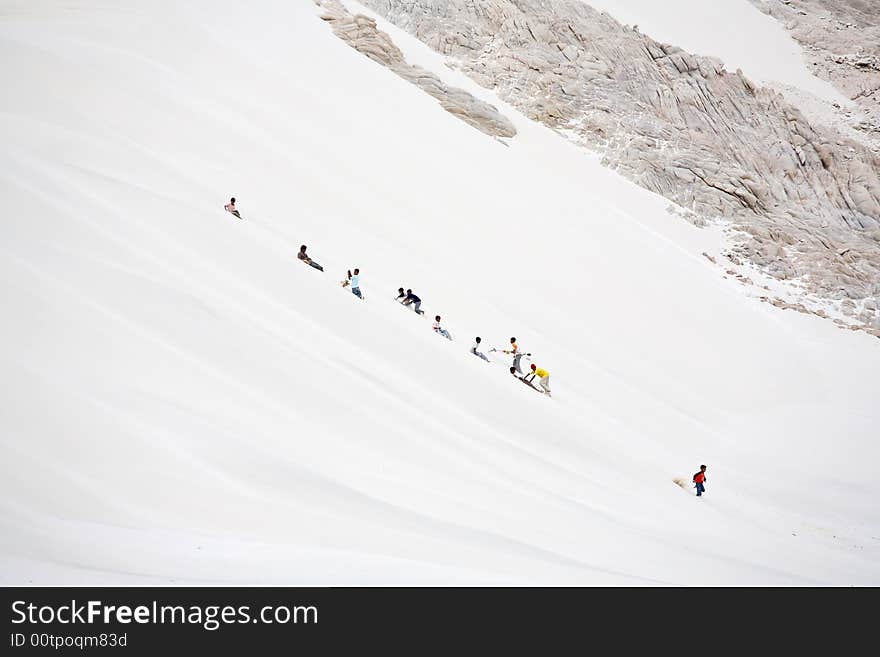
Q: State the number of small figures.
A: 11